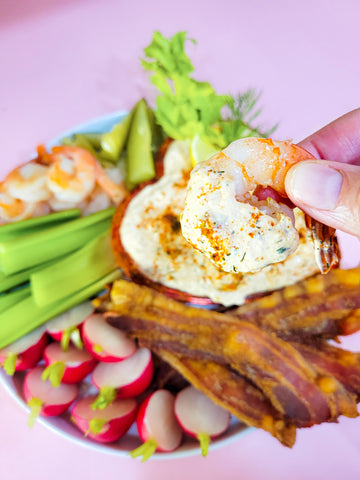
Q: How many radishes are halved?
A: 9